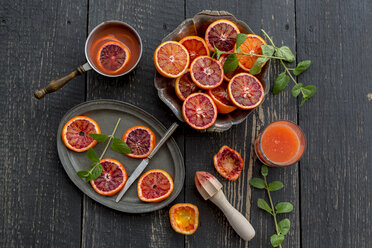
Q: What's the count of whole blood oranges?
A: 0